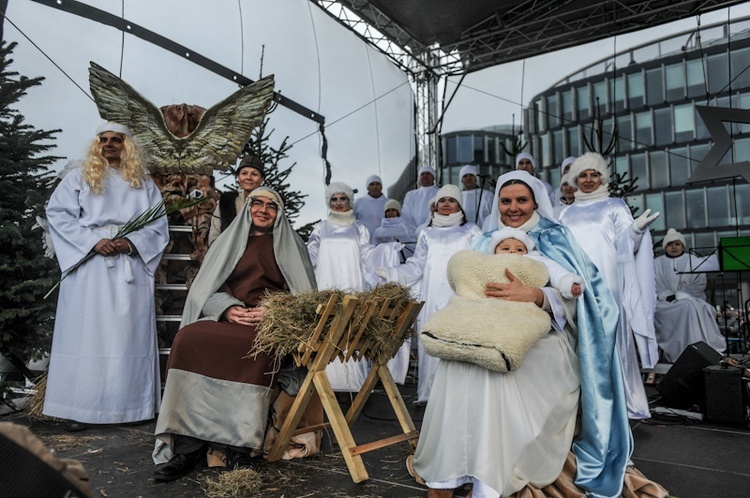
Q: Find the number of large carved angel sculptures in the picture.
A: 1